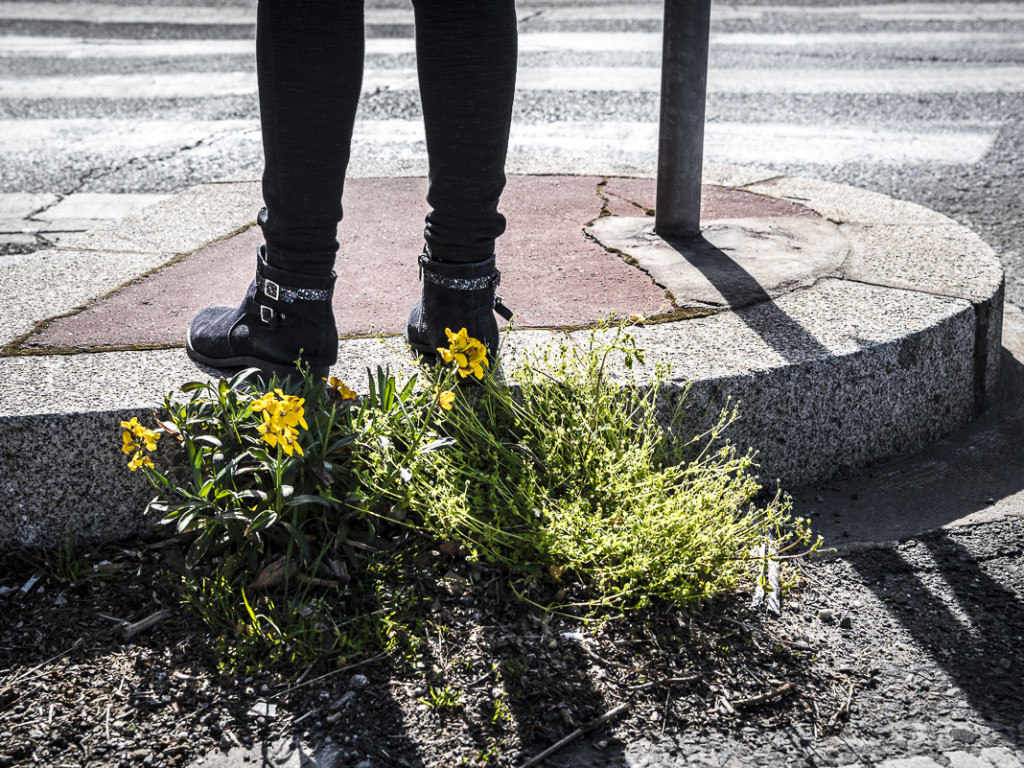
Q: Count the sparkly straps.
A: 2